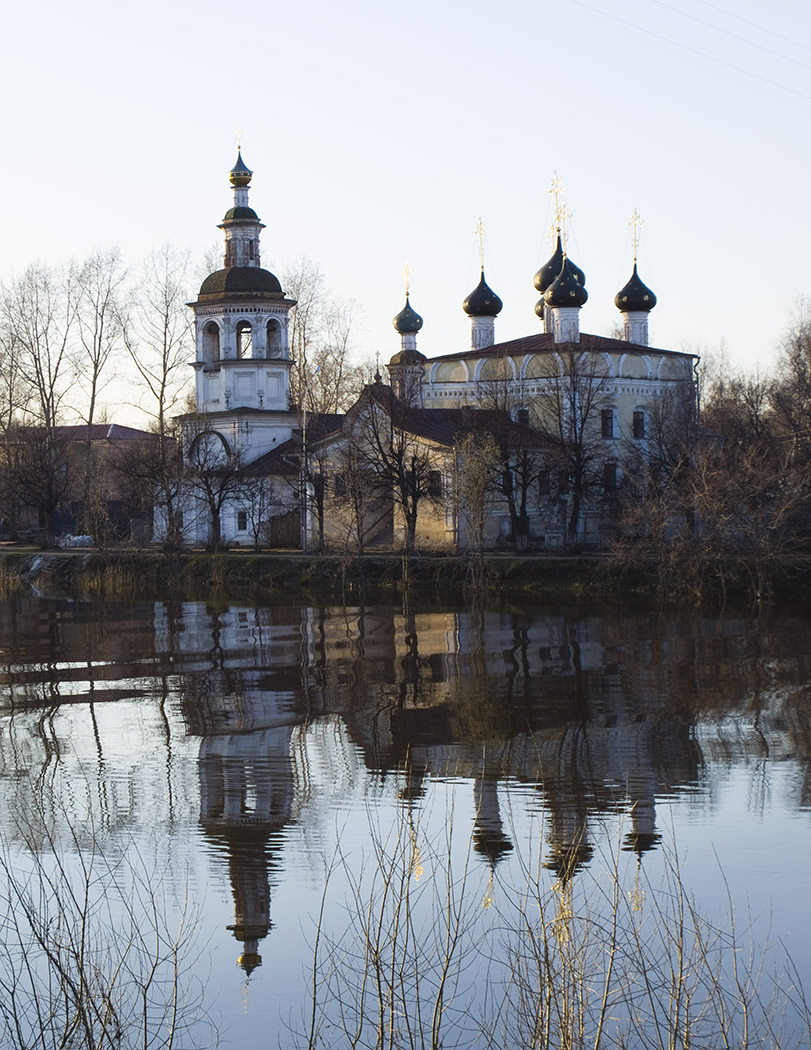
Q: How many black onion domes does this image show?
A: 6